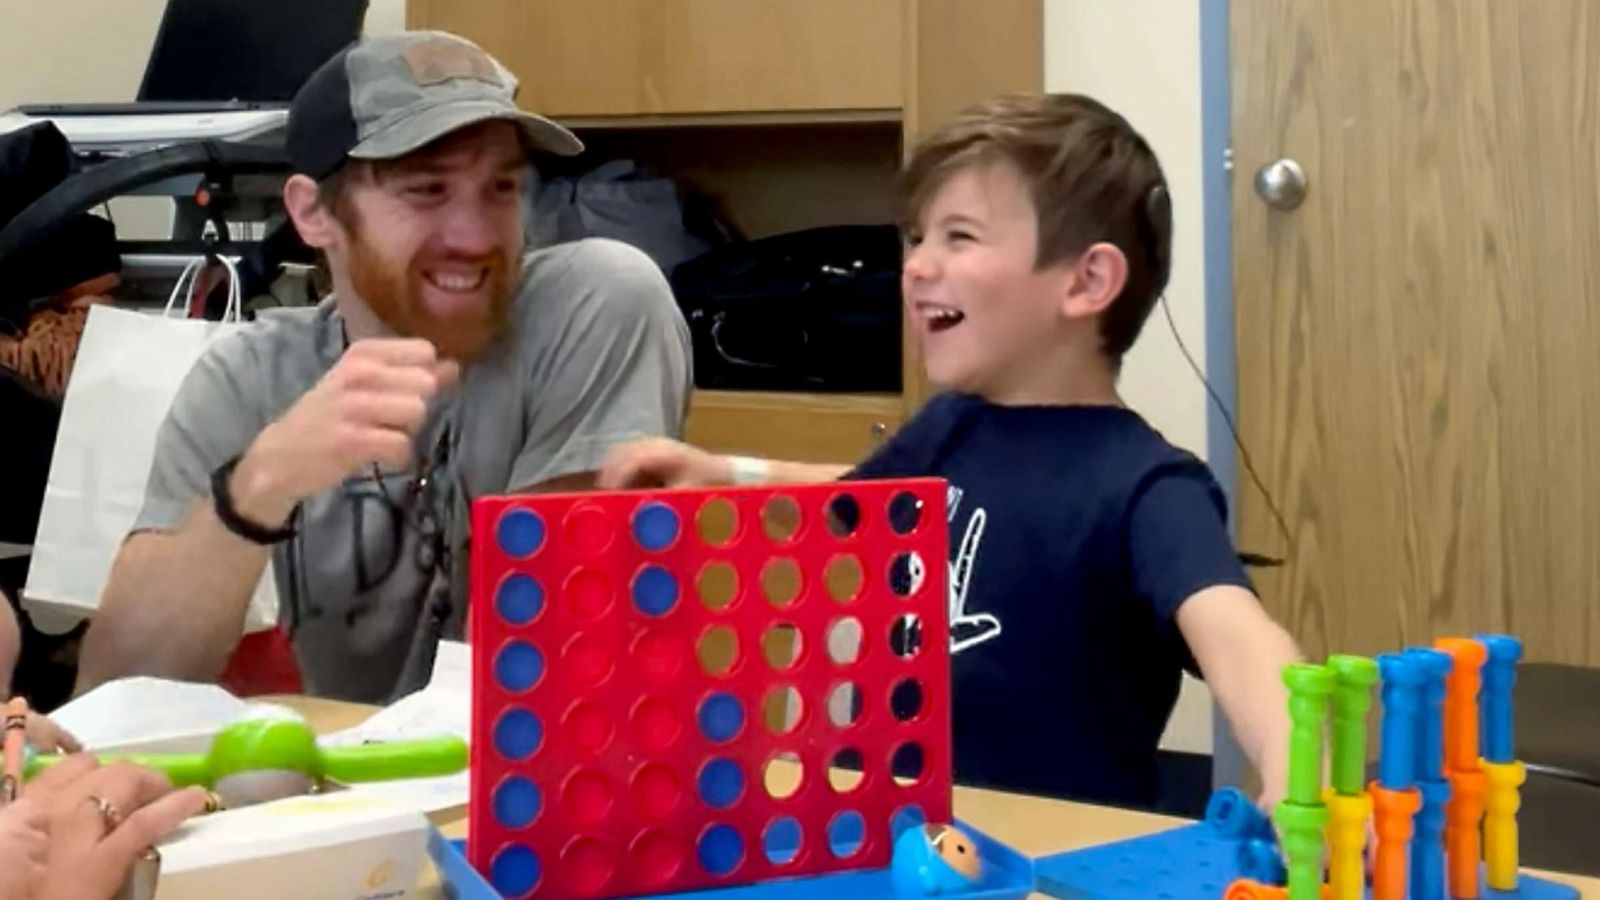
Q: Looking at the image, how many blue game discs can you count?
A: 11